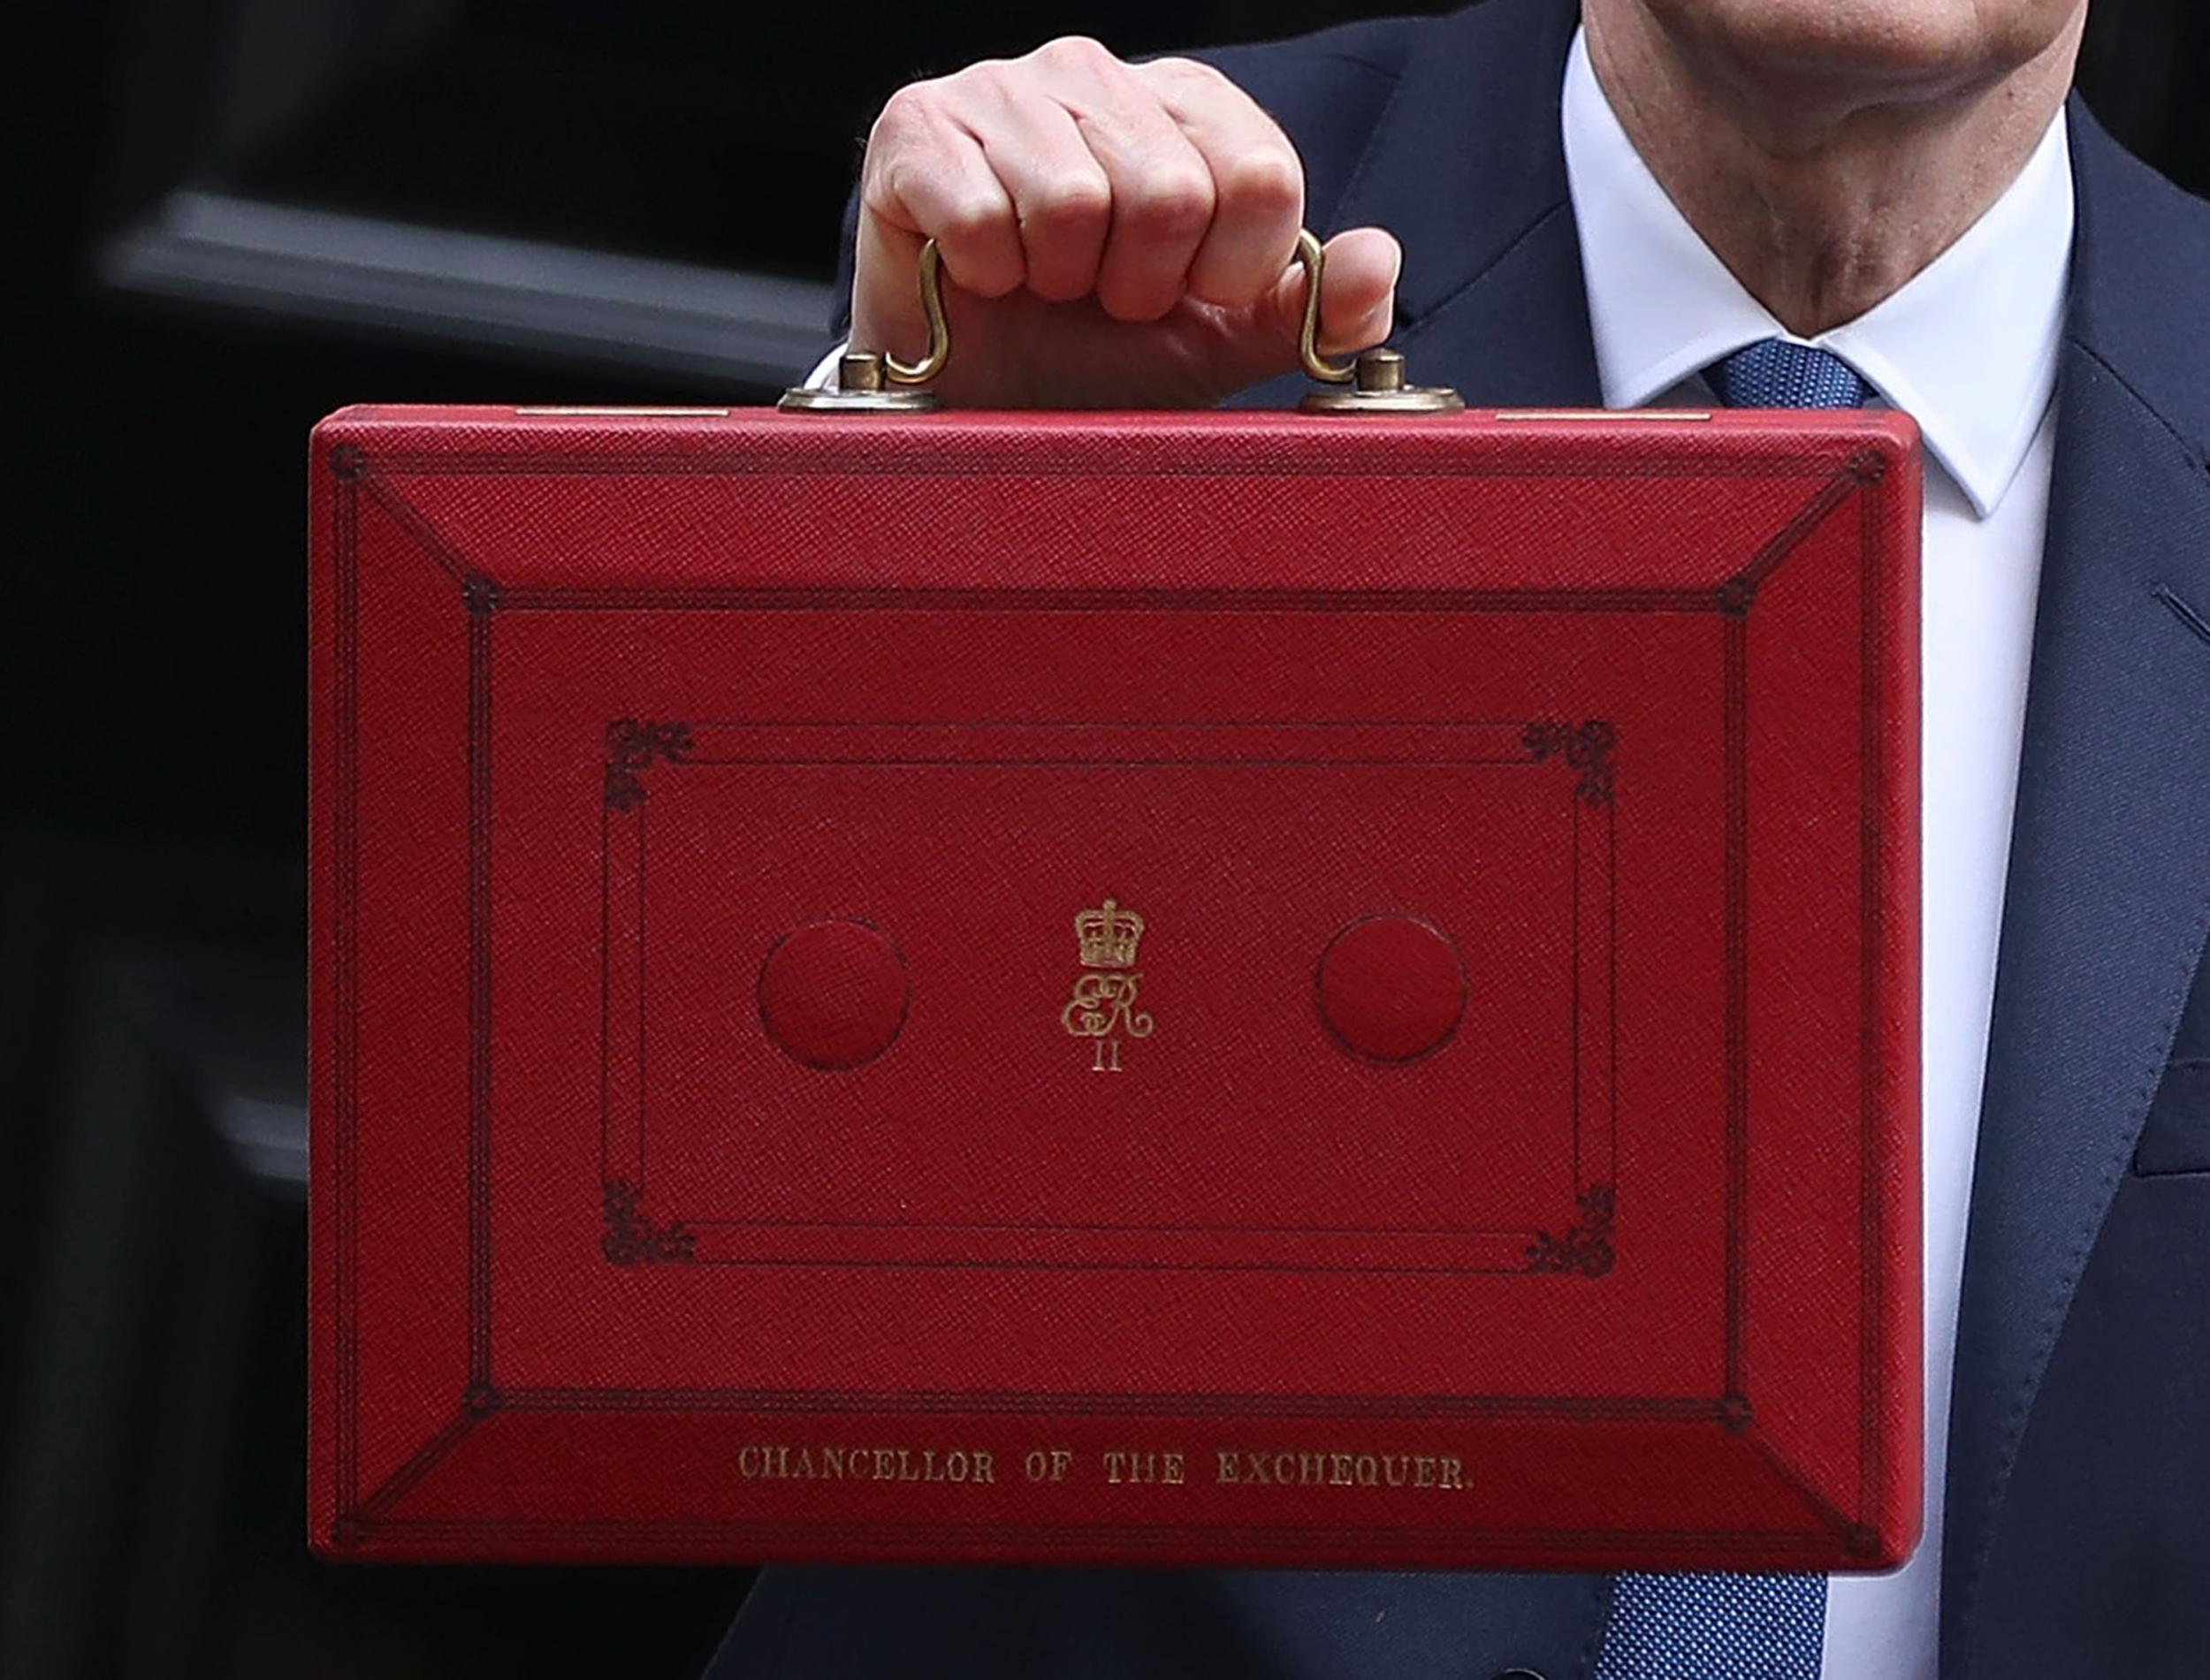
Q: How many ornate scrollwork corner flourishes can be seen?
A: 4